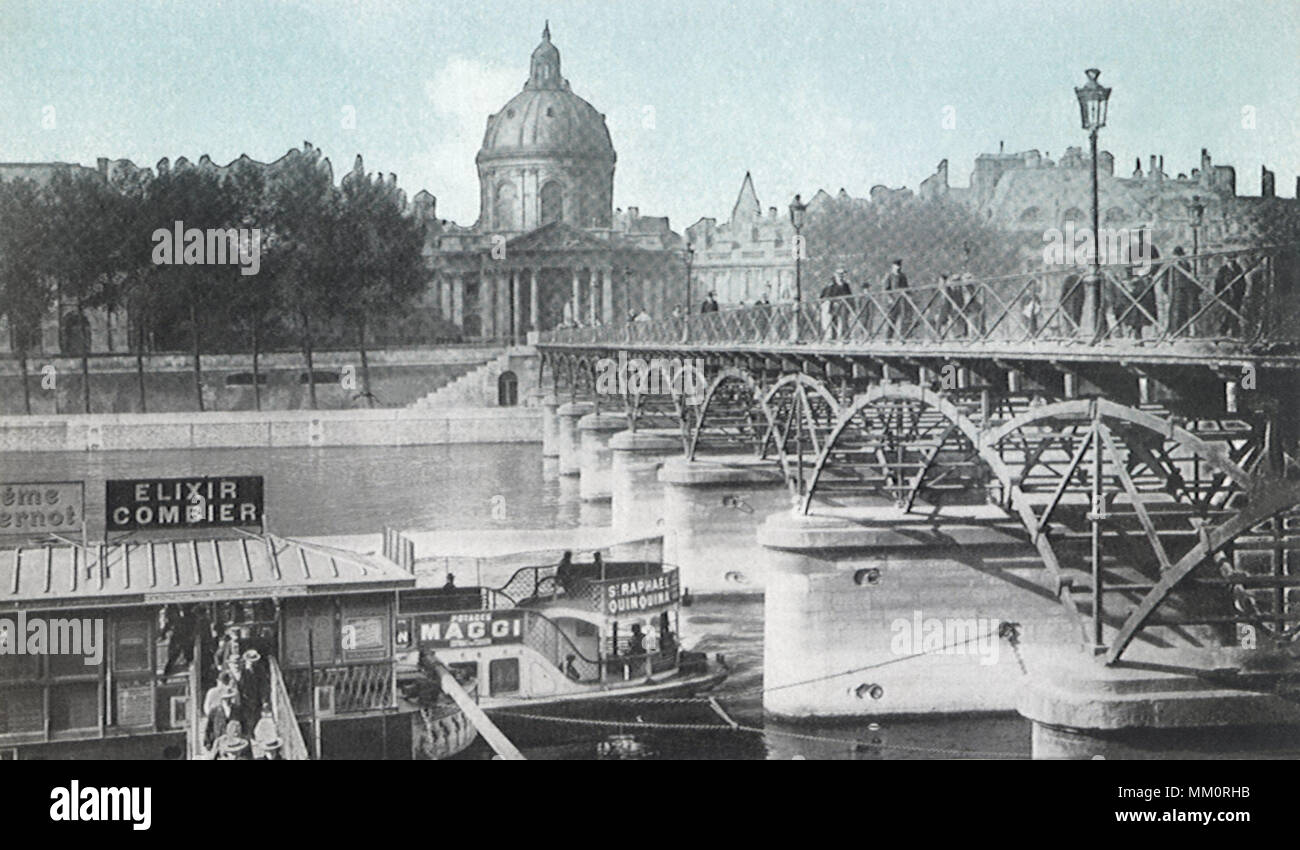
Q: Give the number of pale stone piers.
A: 7